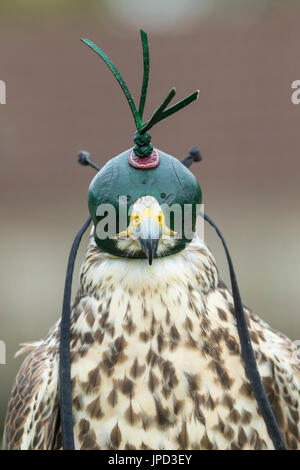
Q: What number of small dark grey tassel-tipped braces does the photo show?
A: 2